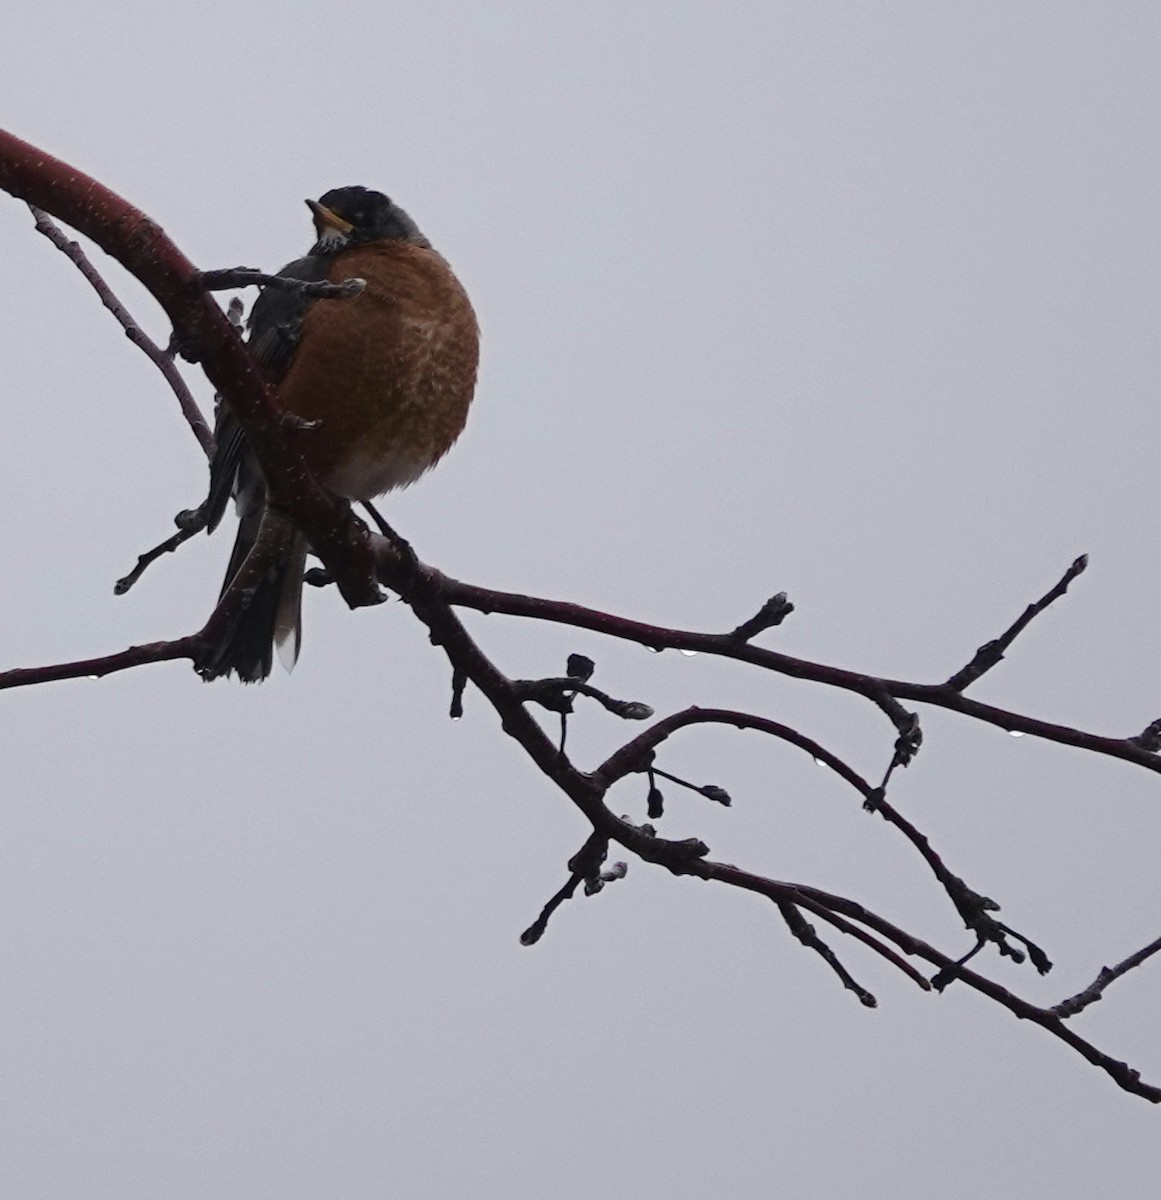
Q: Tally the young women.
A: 0